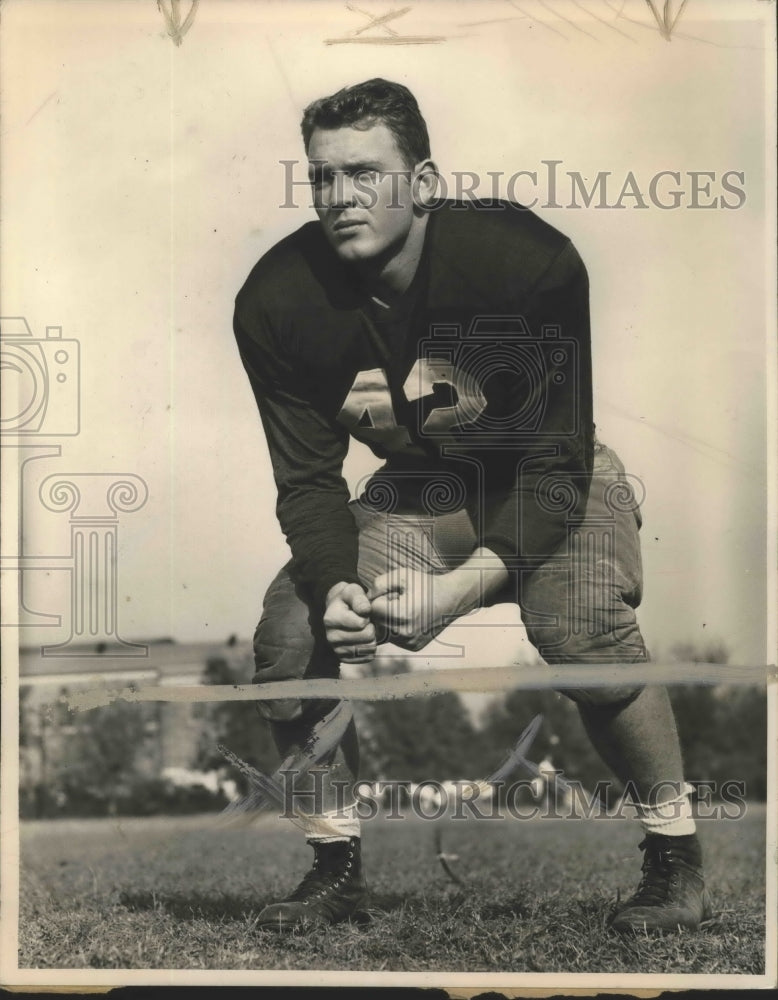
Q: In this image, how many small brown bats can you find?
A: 0